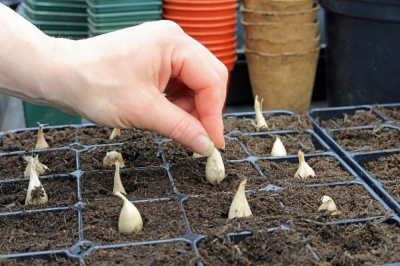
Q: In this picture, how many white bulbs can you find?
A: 14